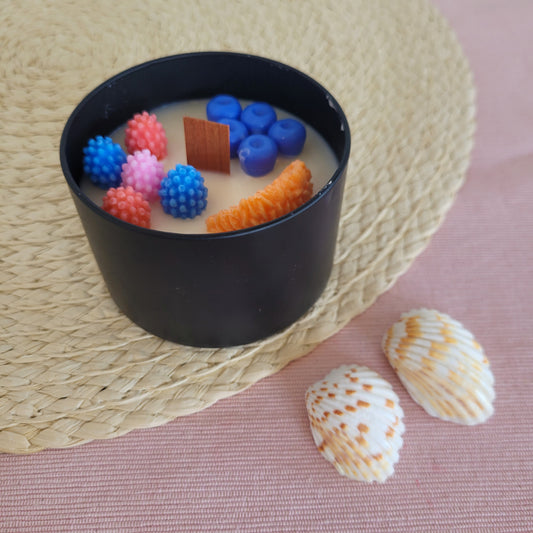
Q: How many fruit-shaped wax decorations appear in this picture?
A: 11